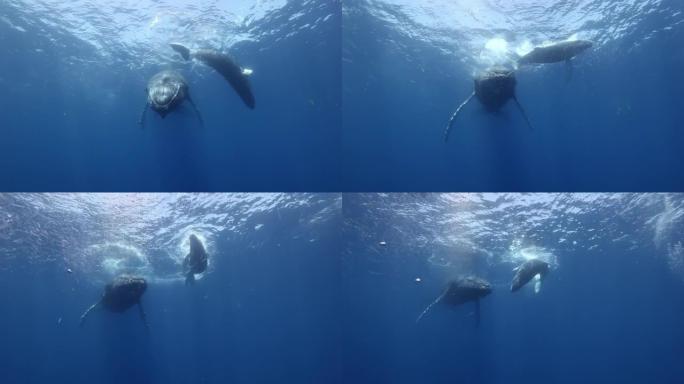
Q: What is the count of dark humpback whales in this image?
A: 8